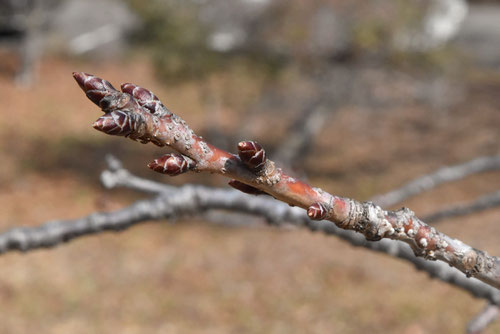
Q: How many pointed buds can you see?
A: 7